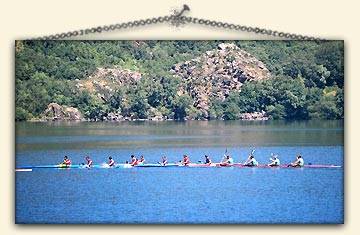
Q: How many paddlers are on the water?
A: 12